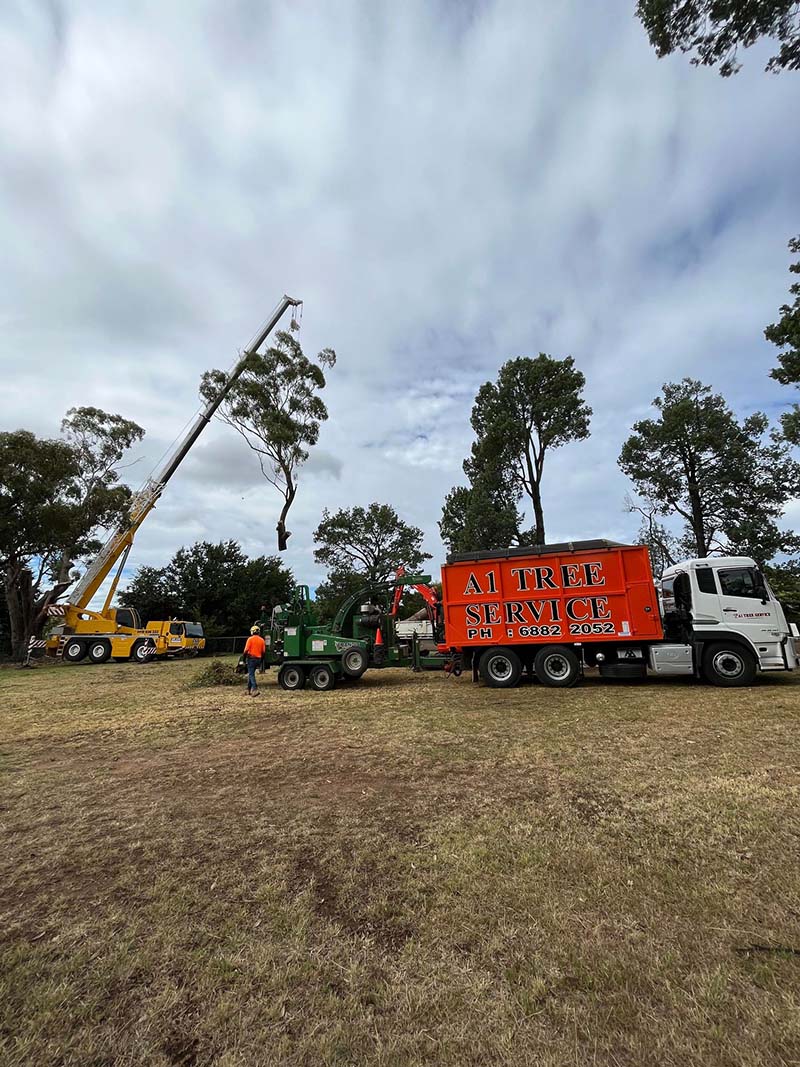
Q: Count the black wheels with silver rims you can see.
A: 9